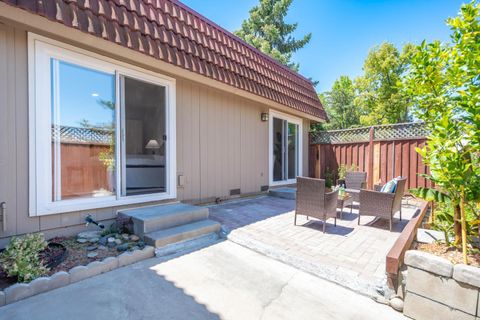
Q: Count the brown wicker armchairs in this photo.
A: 3